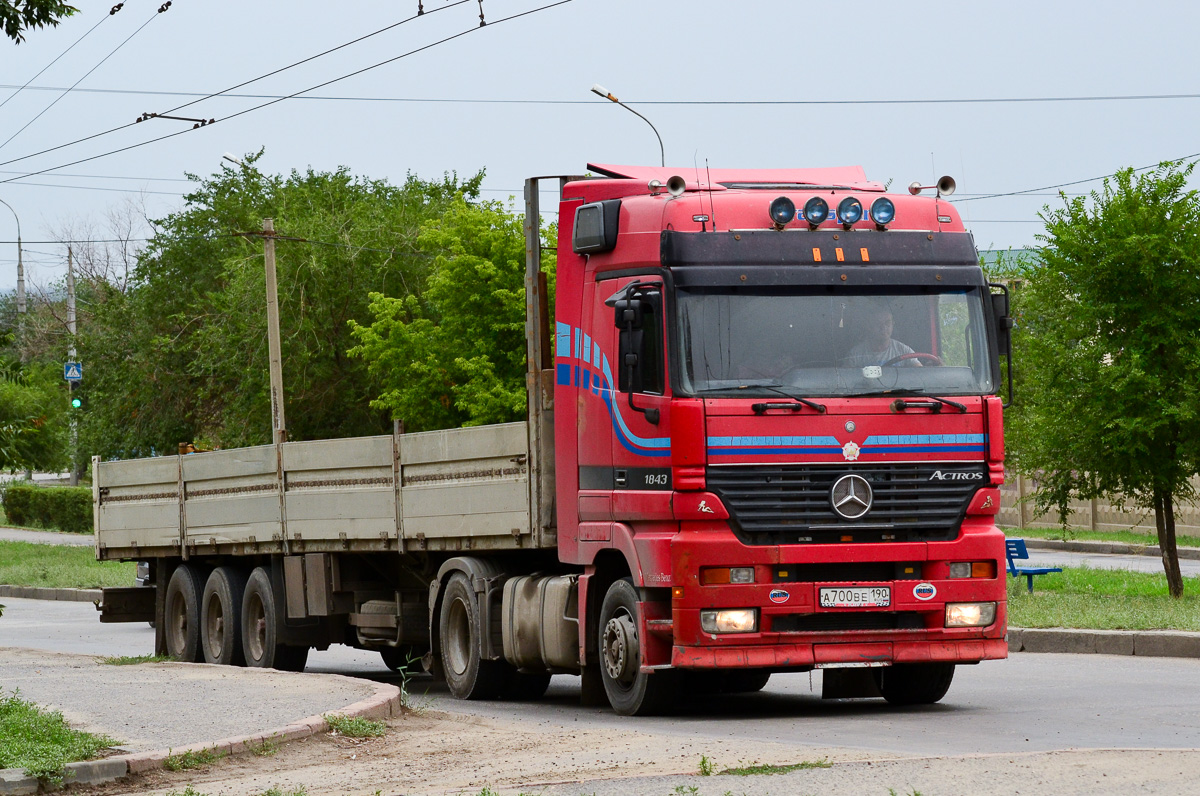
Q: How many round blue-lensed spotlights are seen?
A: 4